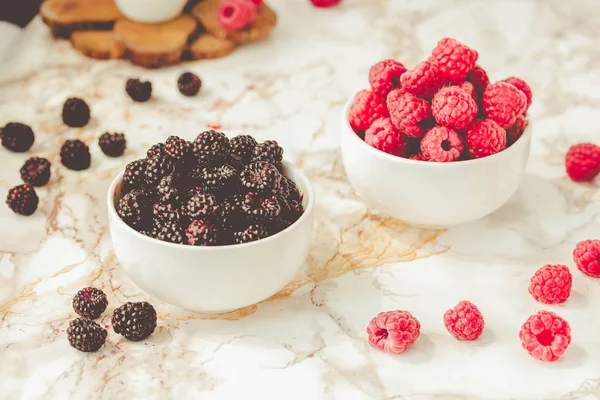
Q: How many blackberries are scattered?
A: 11